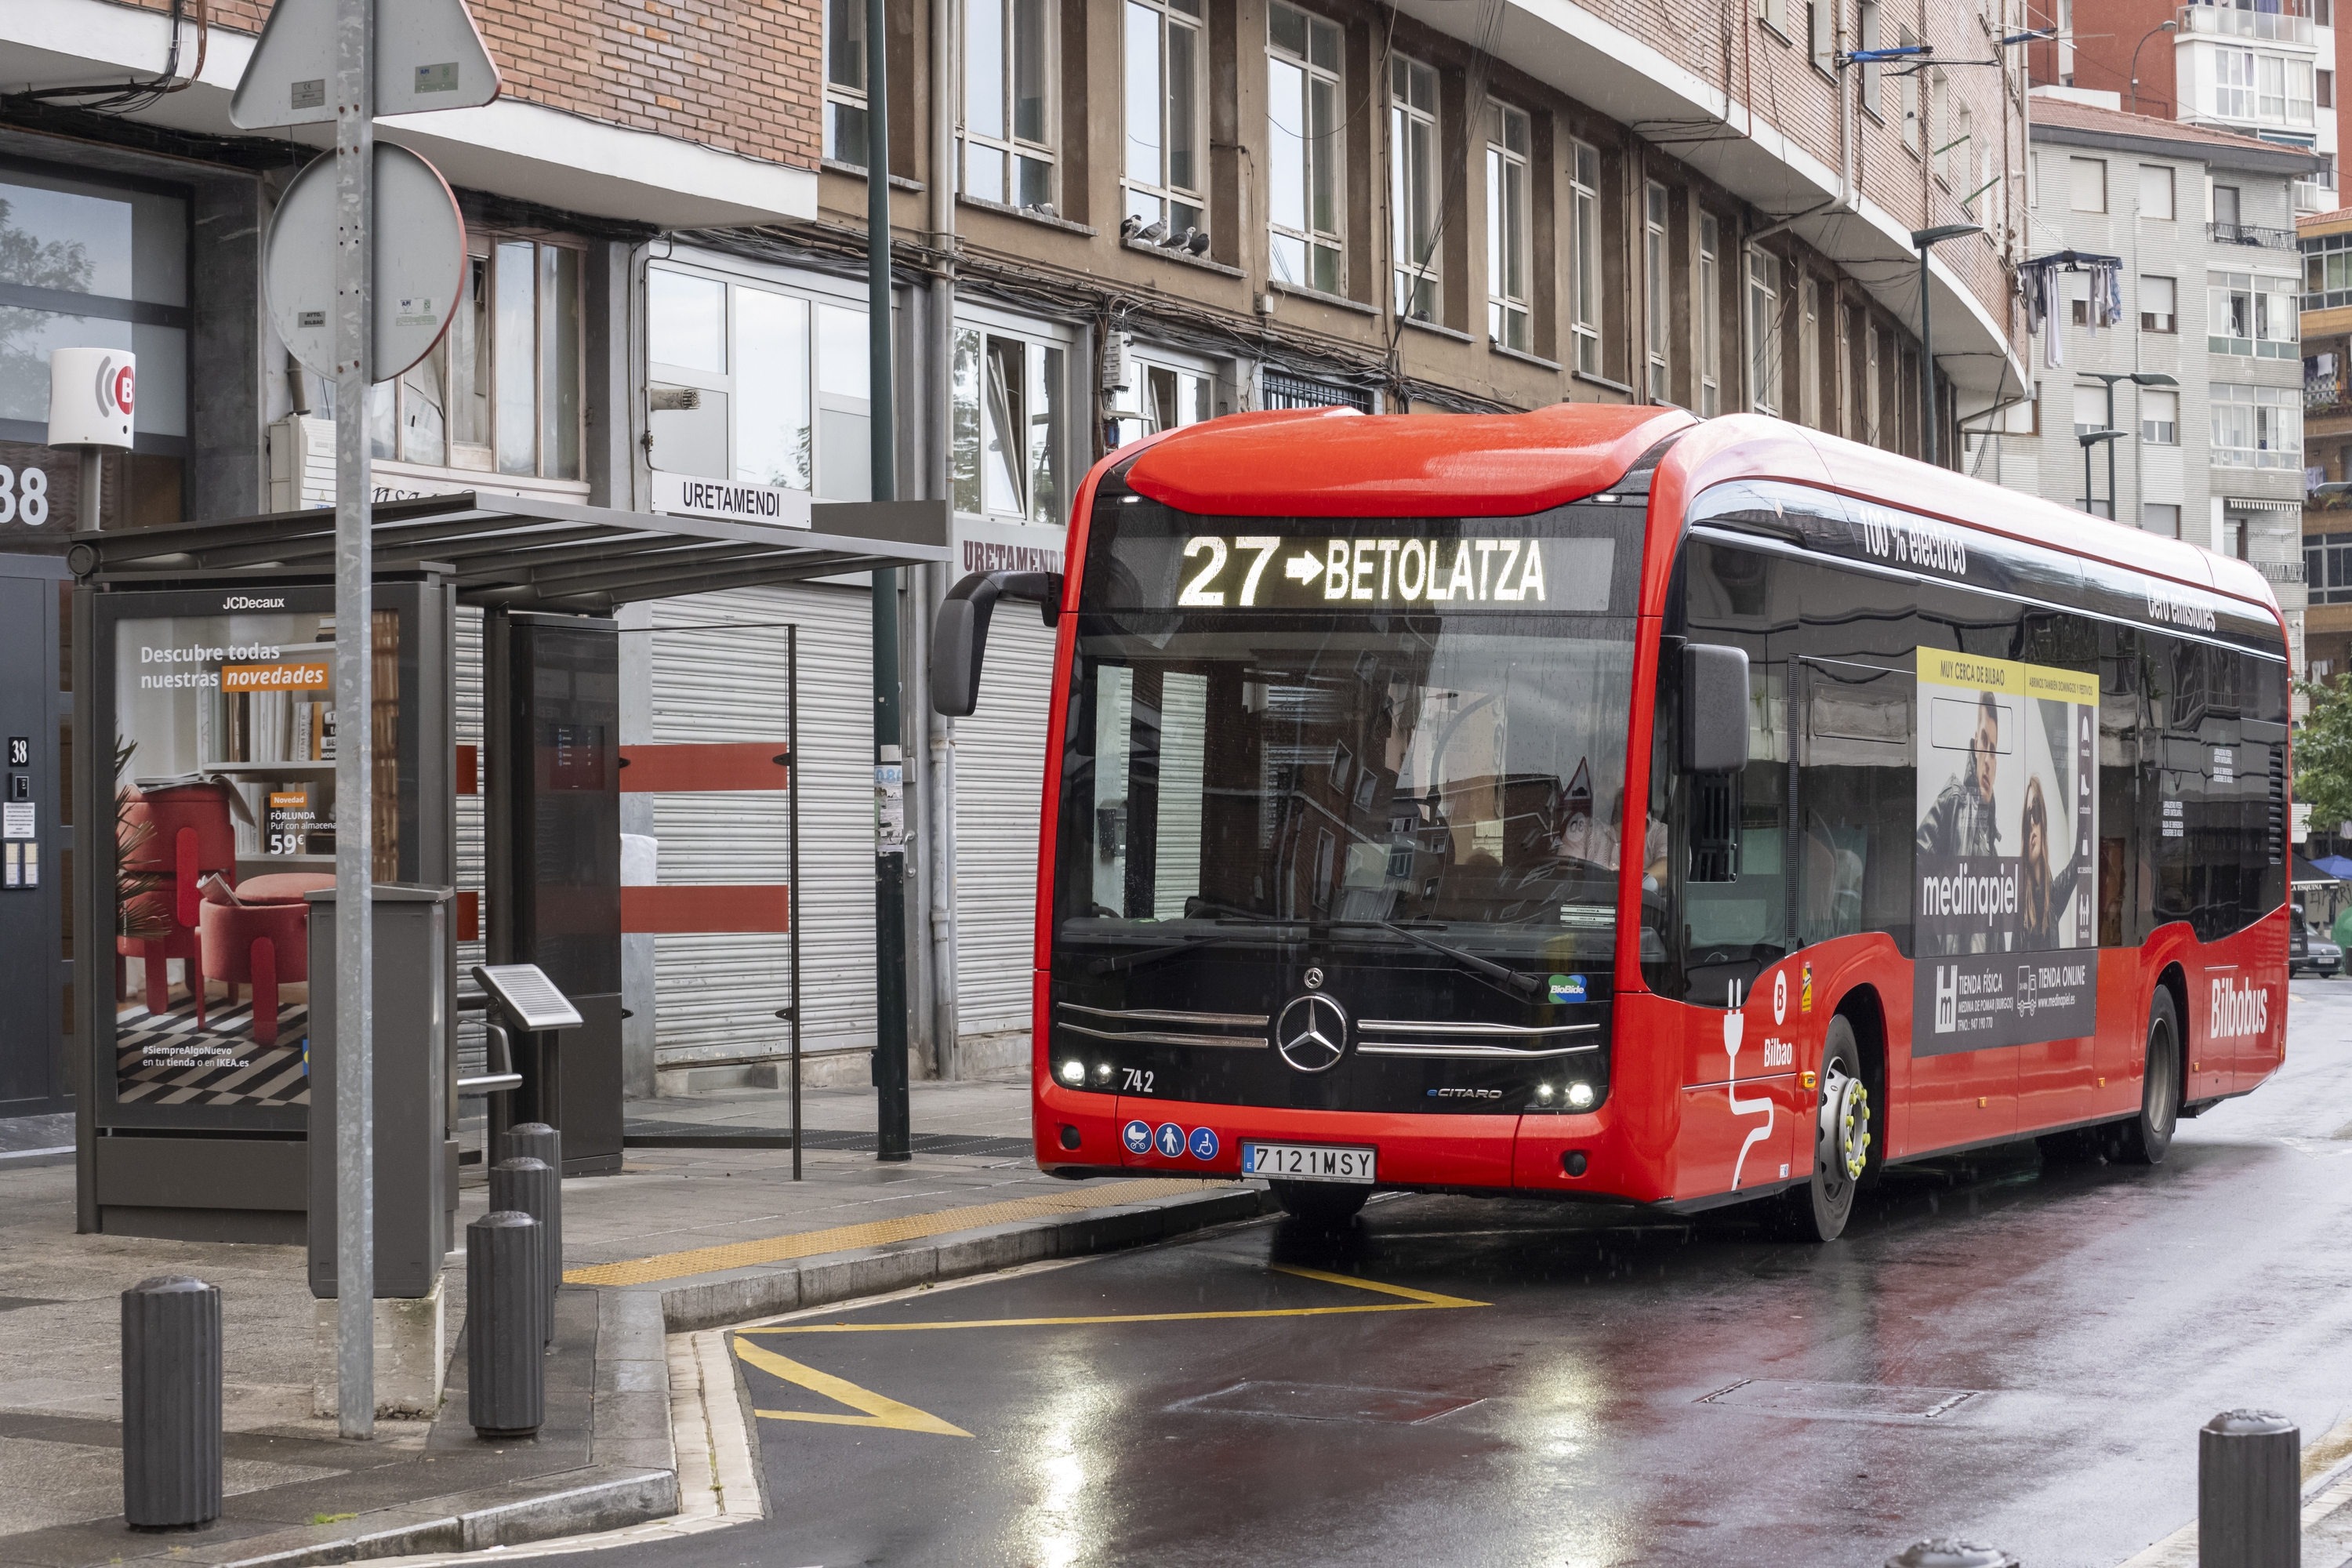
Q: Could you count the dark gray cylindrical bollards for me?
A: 6